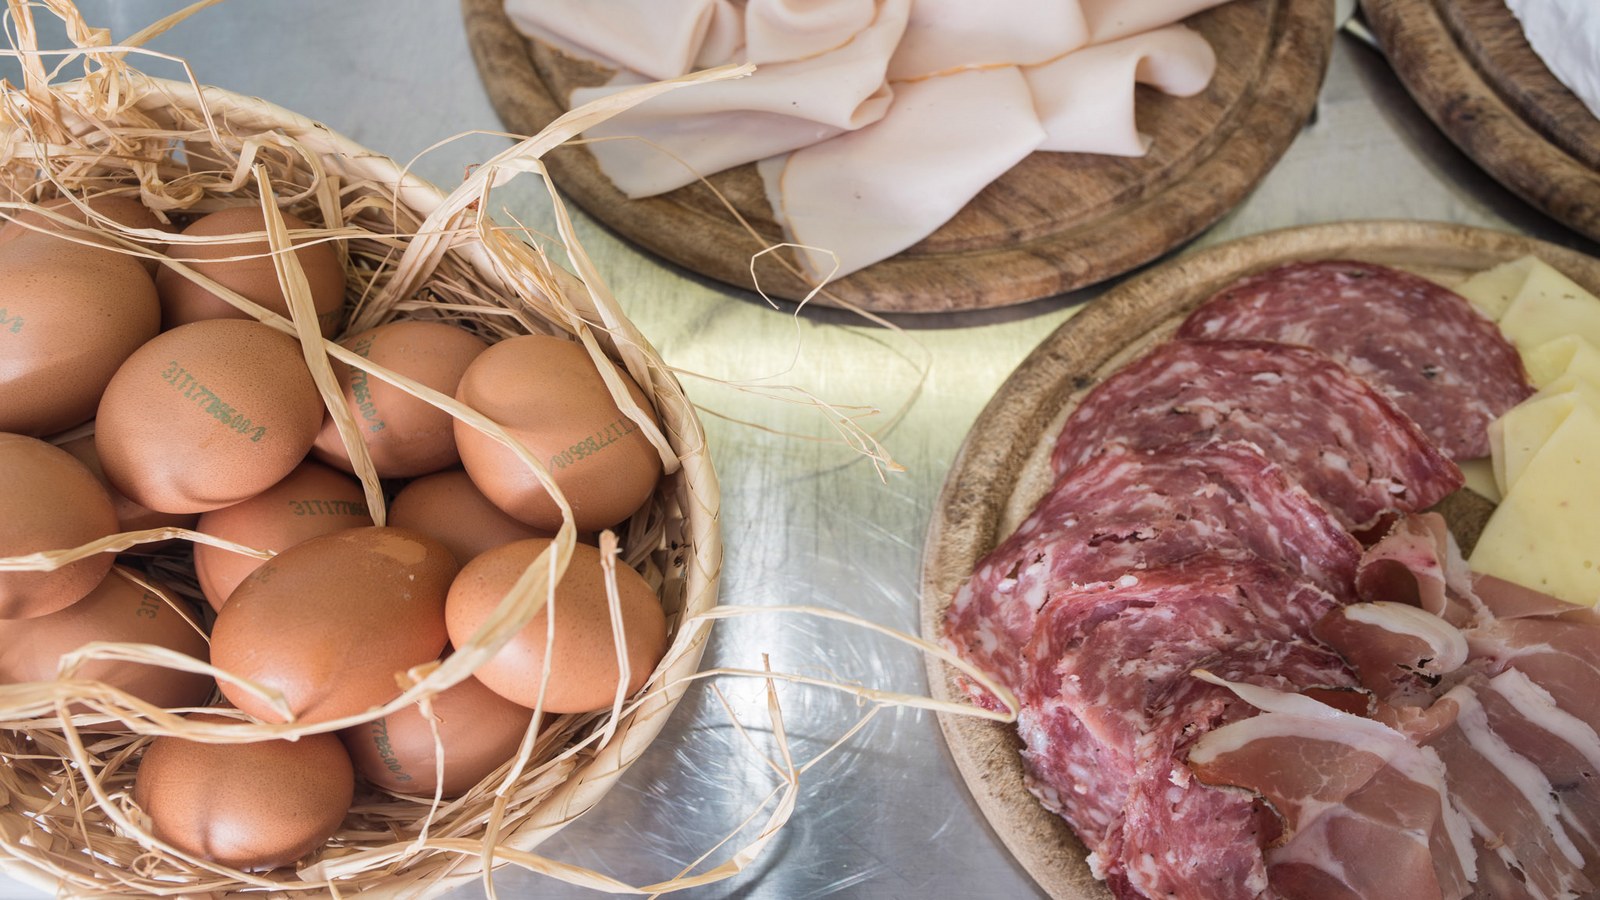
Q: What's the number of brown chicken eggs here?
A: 15